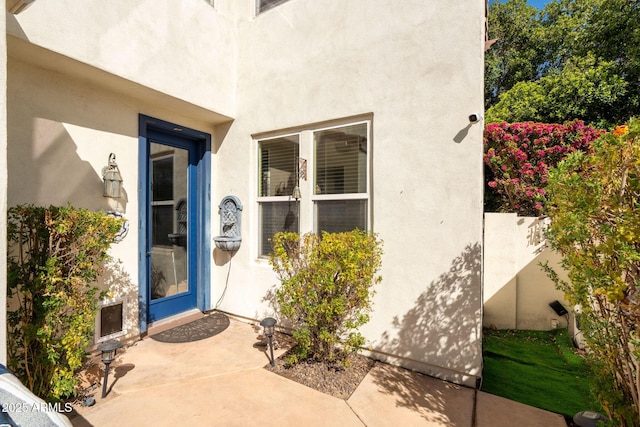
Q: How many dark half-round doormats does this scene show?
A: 1